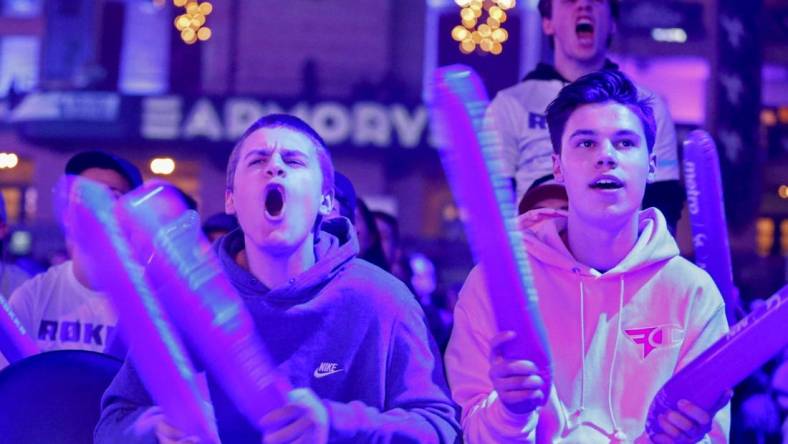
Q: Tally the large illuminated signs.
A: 1